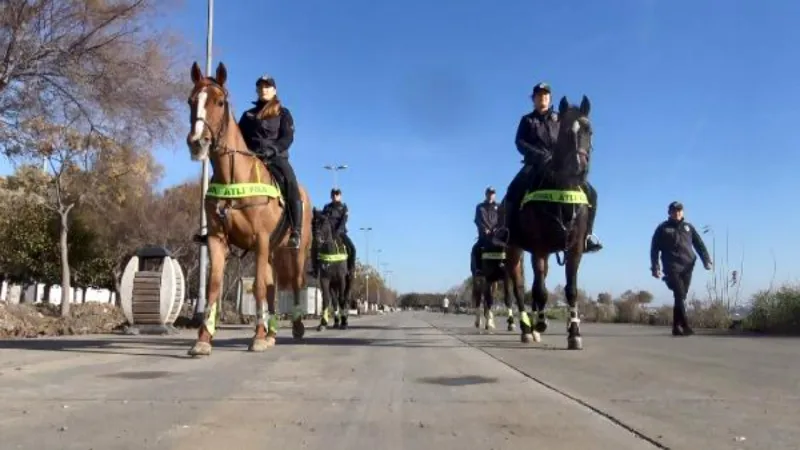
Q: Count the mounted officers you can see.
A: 4